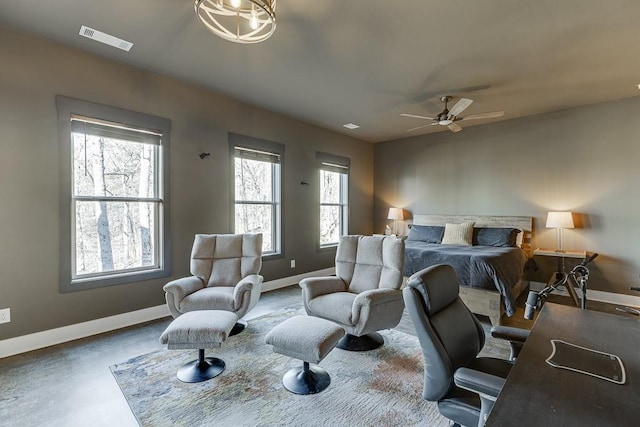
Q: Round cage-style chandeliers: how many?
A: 1